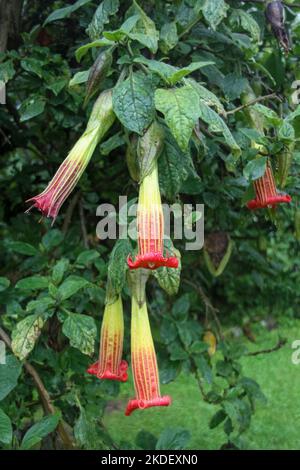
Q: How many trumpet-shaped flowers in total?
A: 5